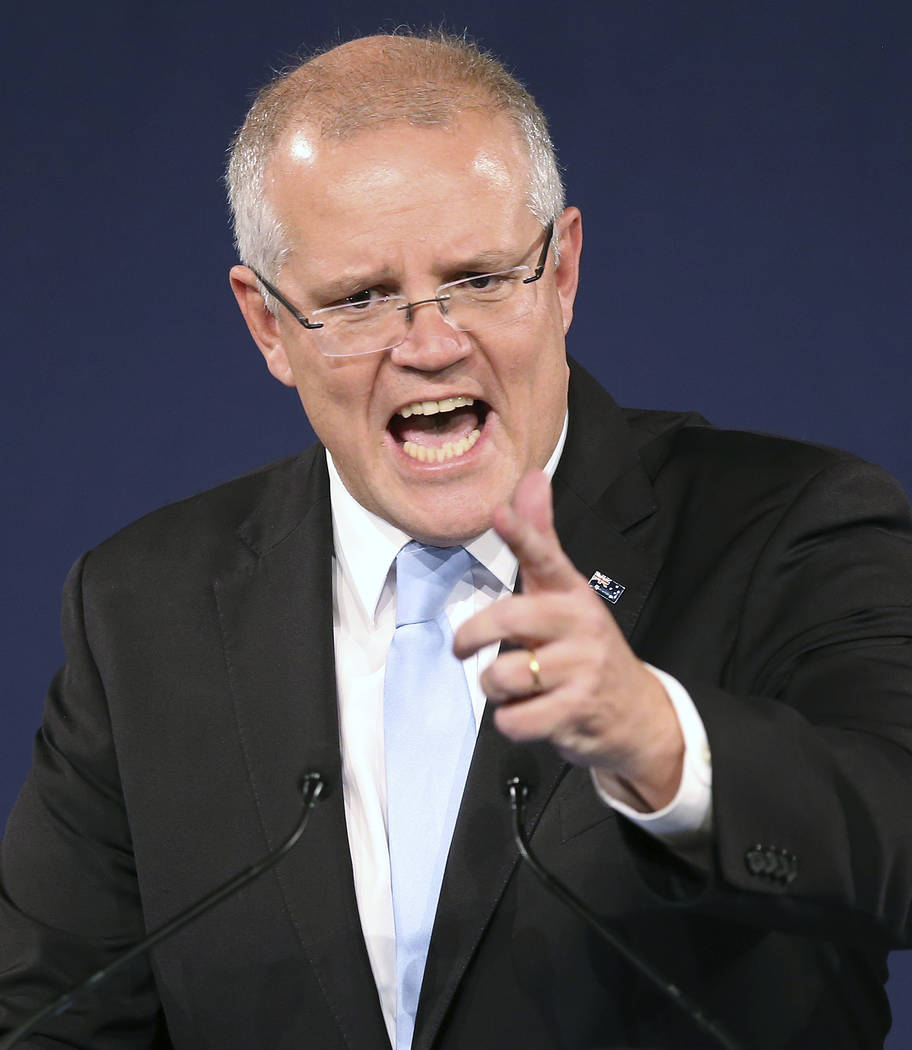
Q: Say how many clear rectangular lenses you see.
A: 2